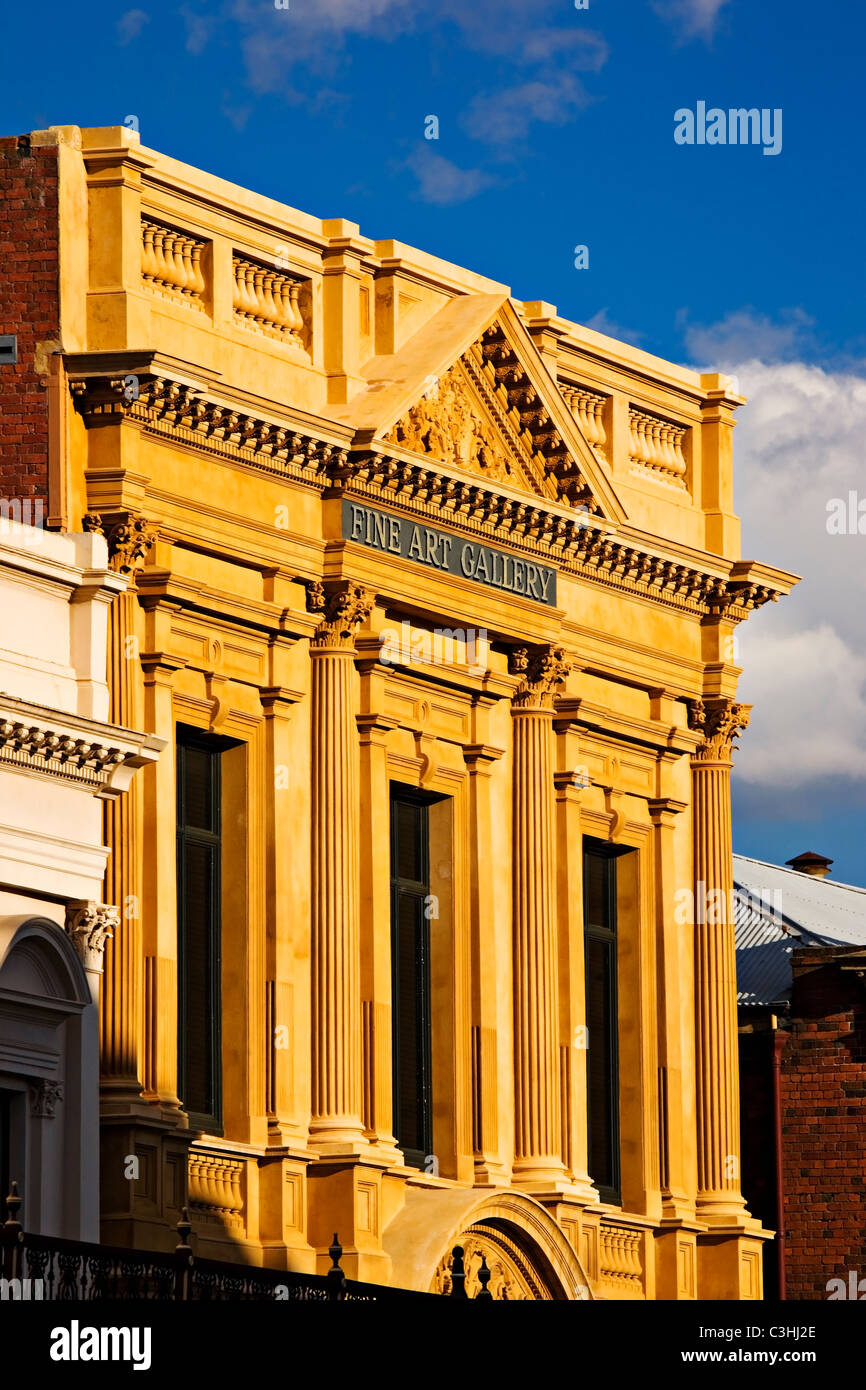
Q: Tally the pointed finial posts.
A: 4